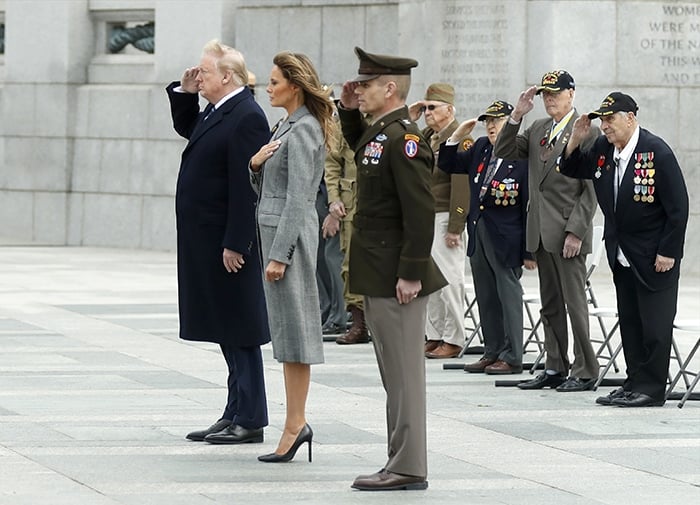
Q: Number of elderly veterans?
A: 4